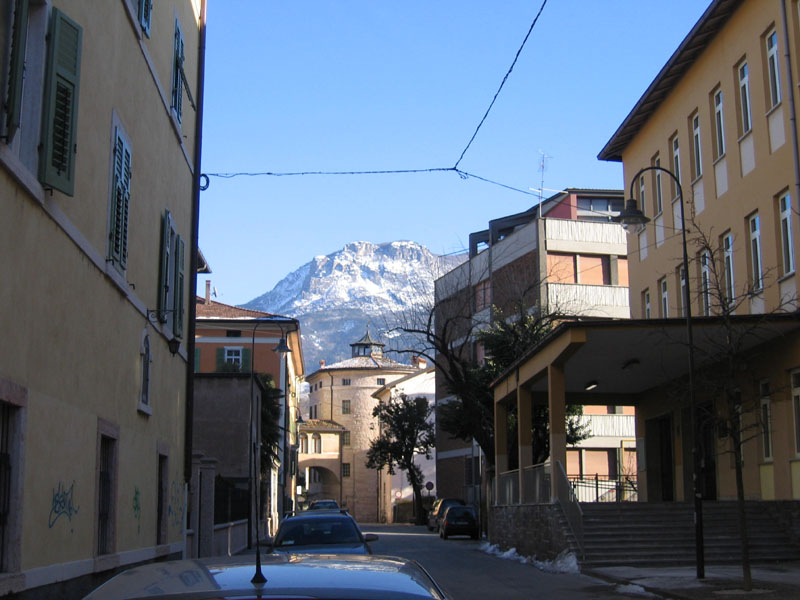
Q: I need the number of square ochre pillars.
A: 3